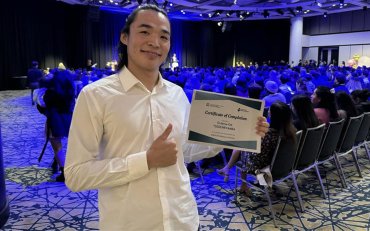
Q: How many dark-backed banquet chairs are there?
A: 5